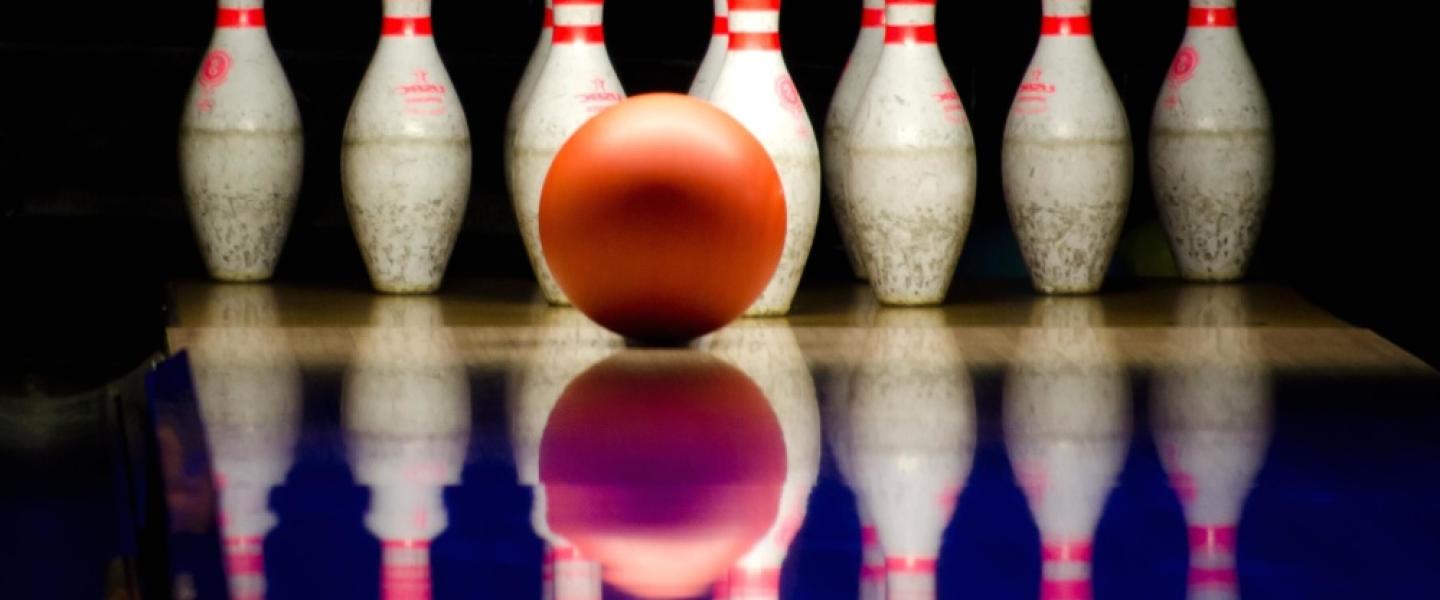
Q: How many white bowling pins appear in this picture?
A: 10